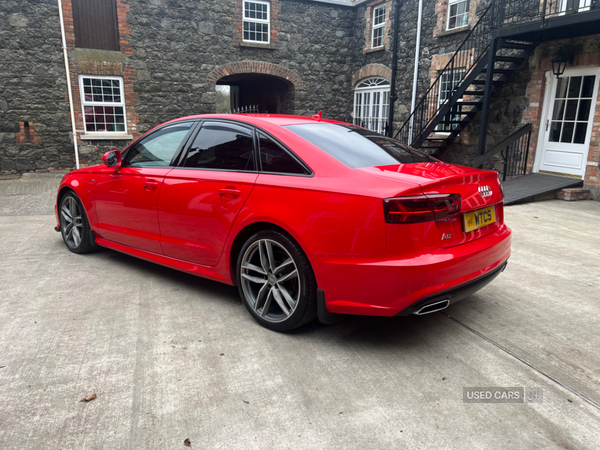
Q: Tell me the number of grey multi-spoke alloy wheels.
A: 2